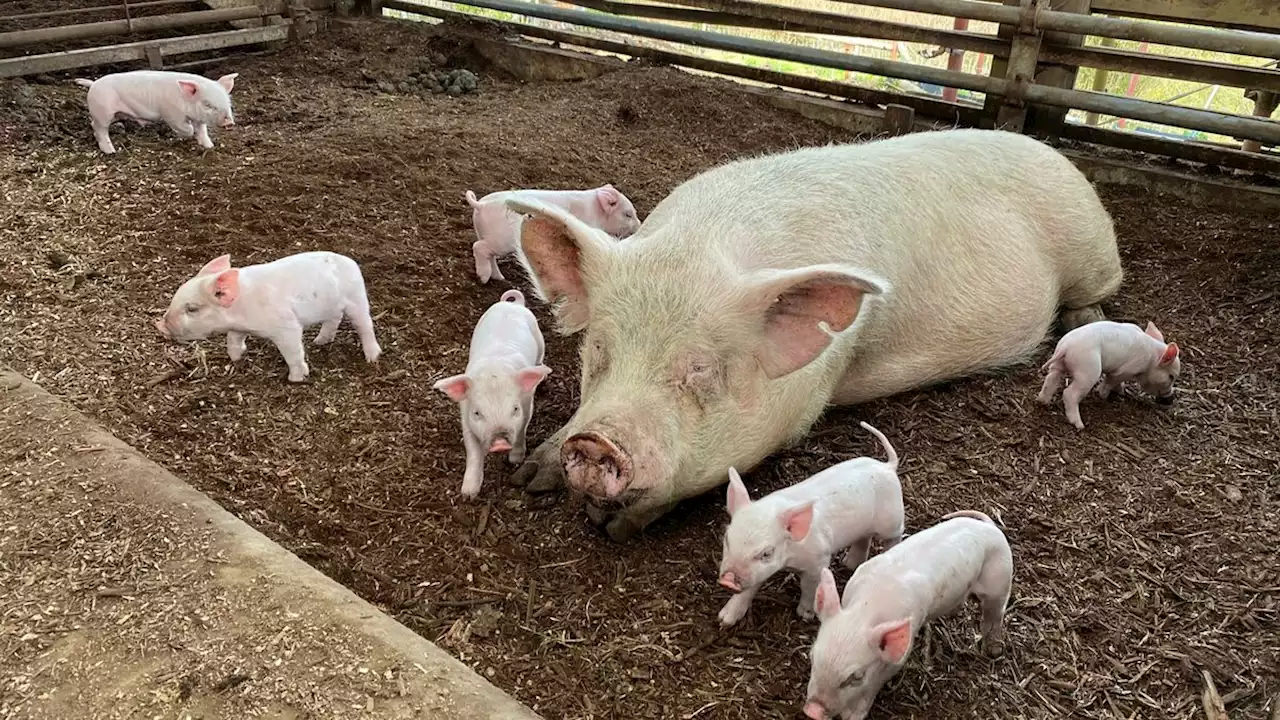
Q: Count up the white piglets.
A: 7